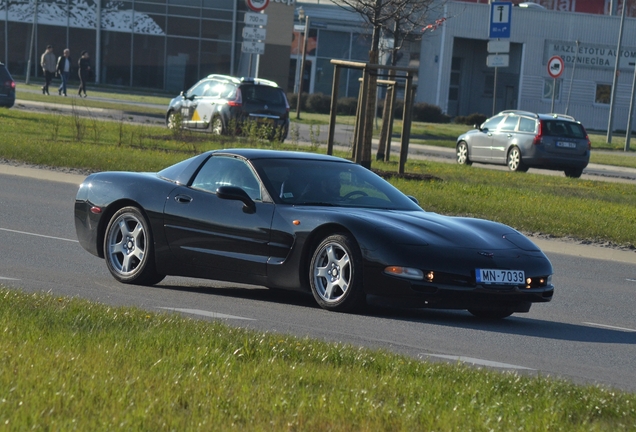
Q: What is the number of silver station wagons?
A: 1